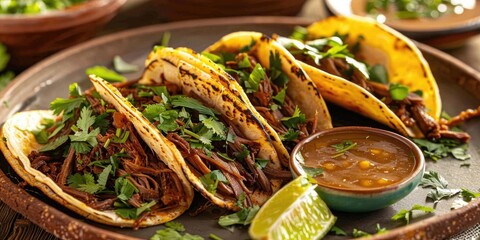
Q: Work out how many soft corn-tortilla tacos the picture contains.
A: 4